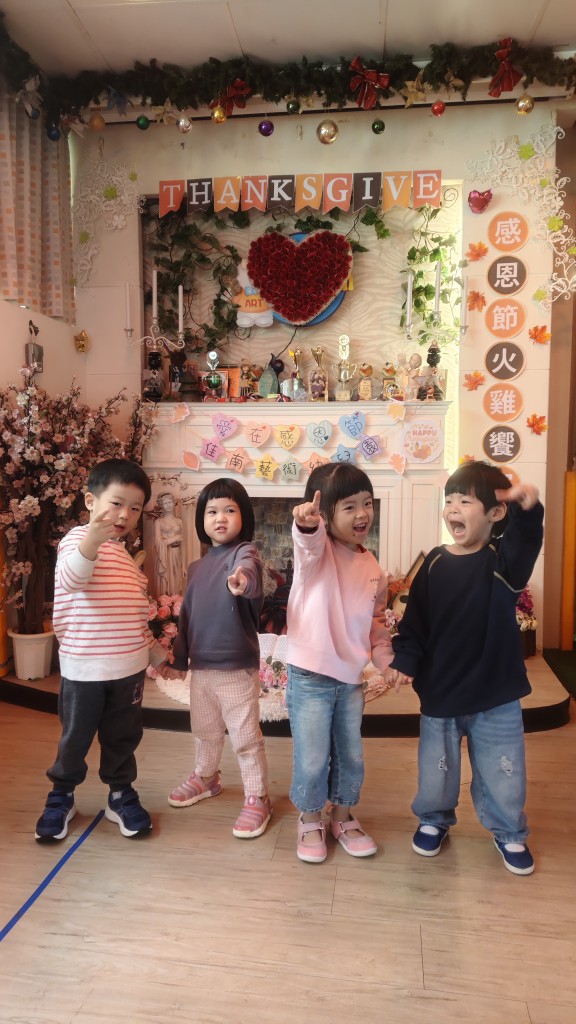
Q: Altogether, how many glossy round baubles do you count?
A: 12